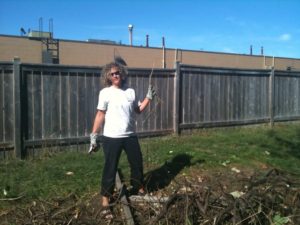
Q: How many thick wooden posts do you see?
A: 3